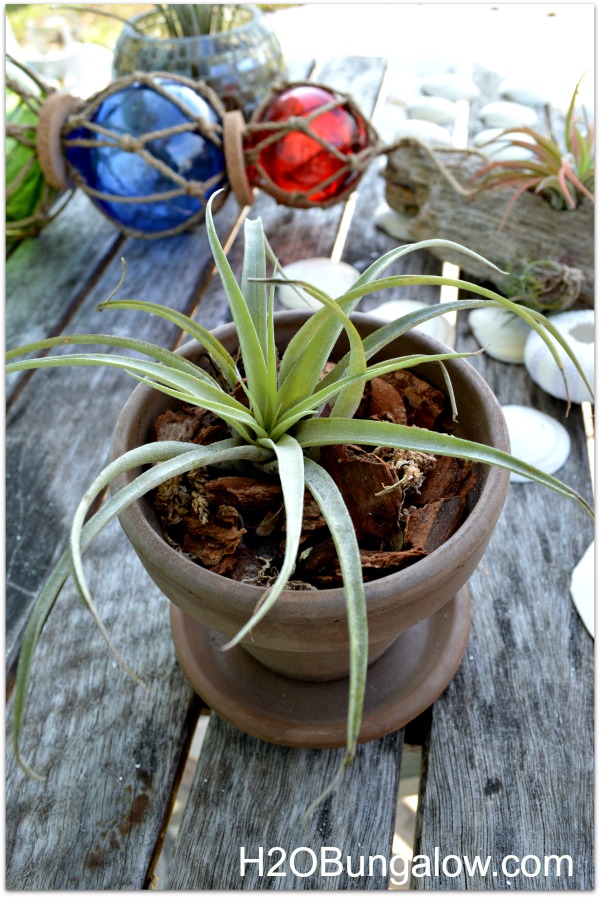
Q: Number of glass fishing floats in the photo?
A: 3